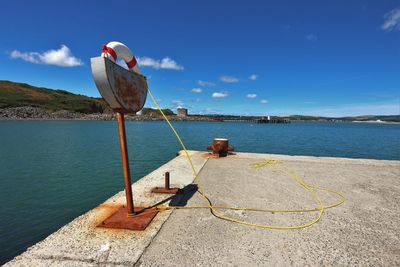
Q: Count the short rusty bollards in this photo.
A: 2